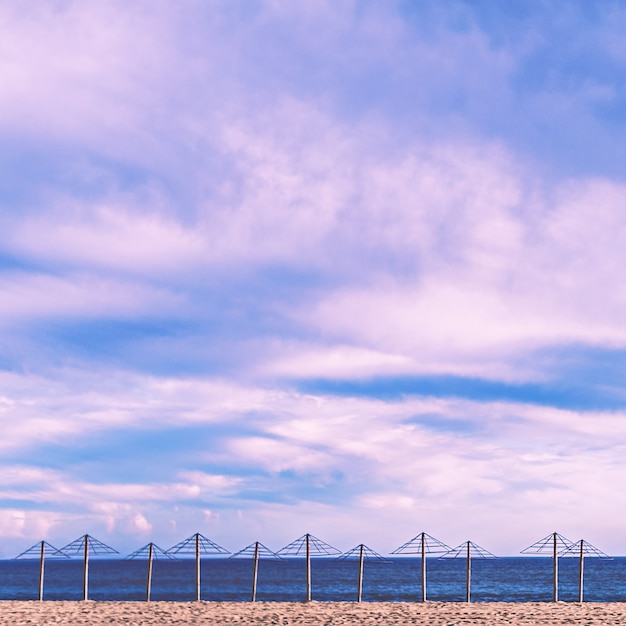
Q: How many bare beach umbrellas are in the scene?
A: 11